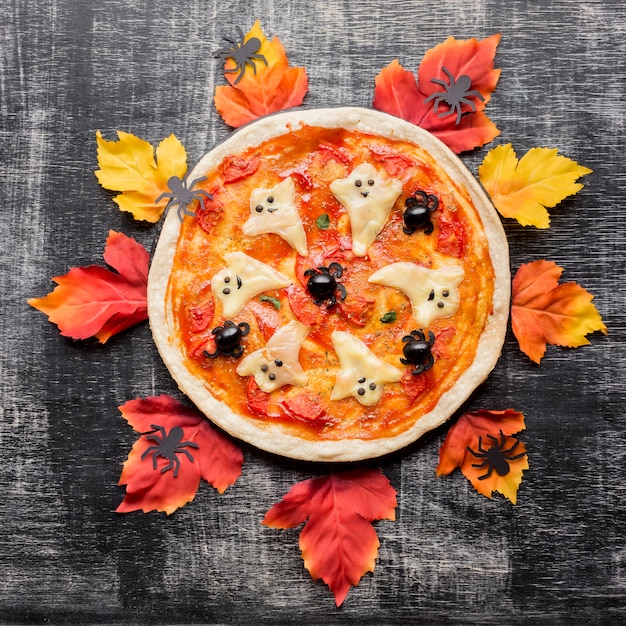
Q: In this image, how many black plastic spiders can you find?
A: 5